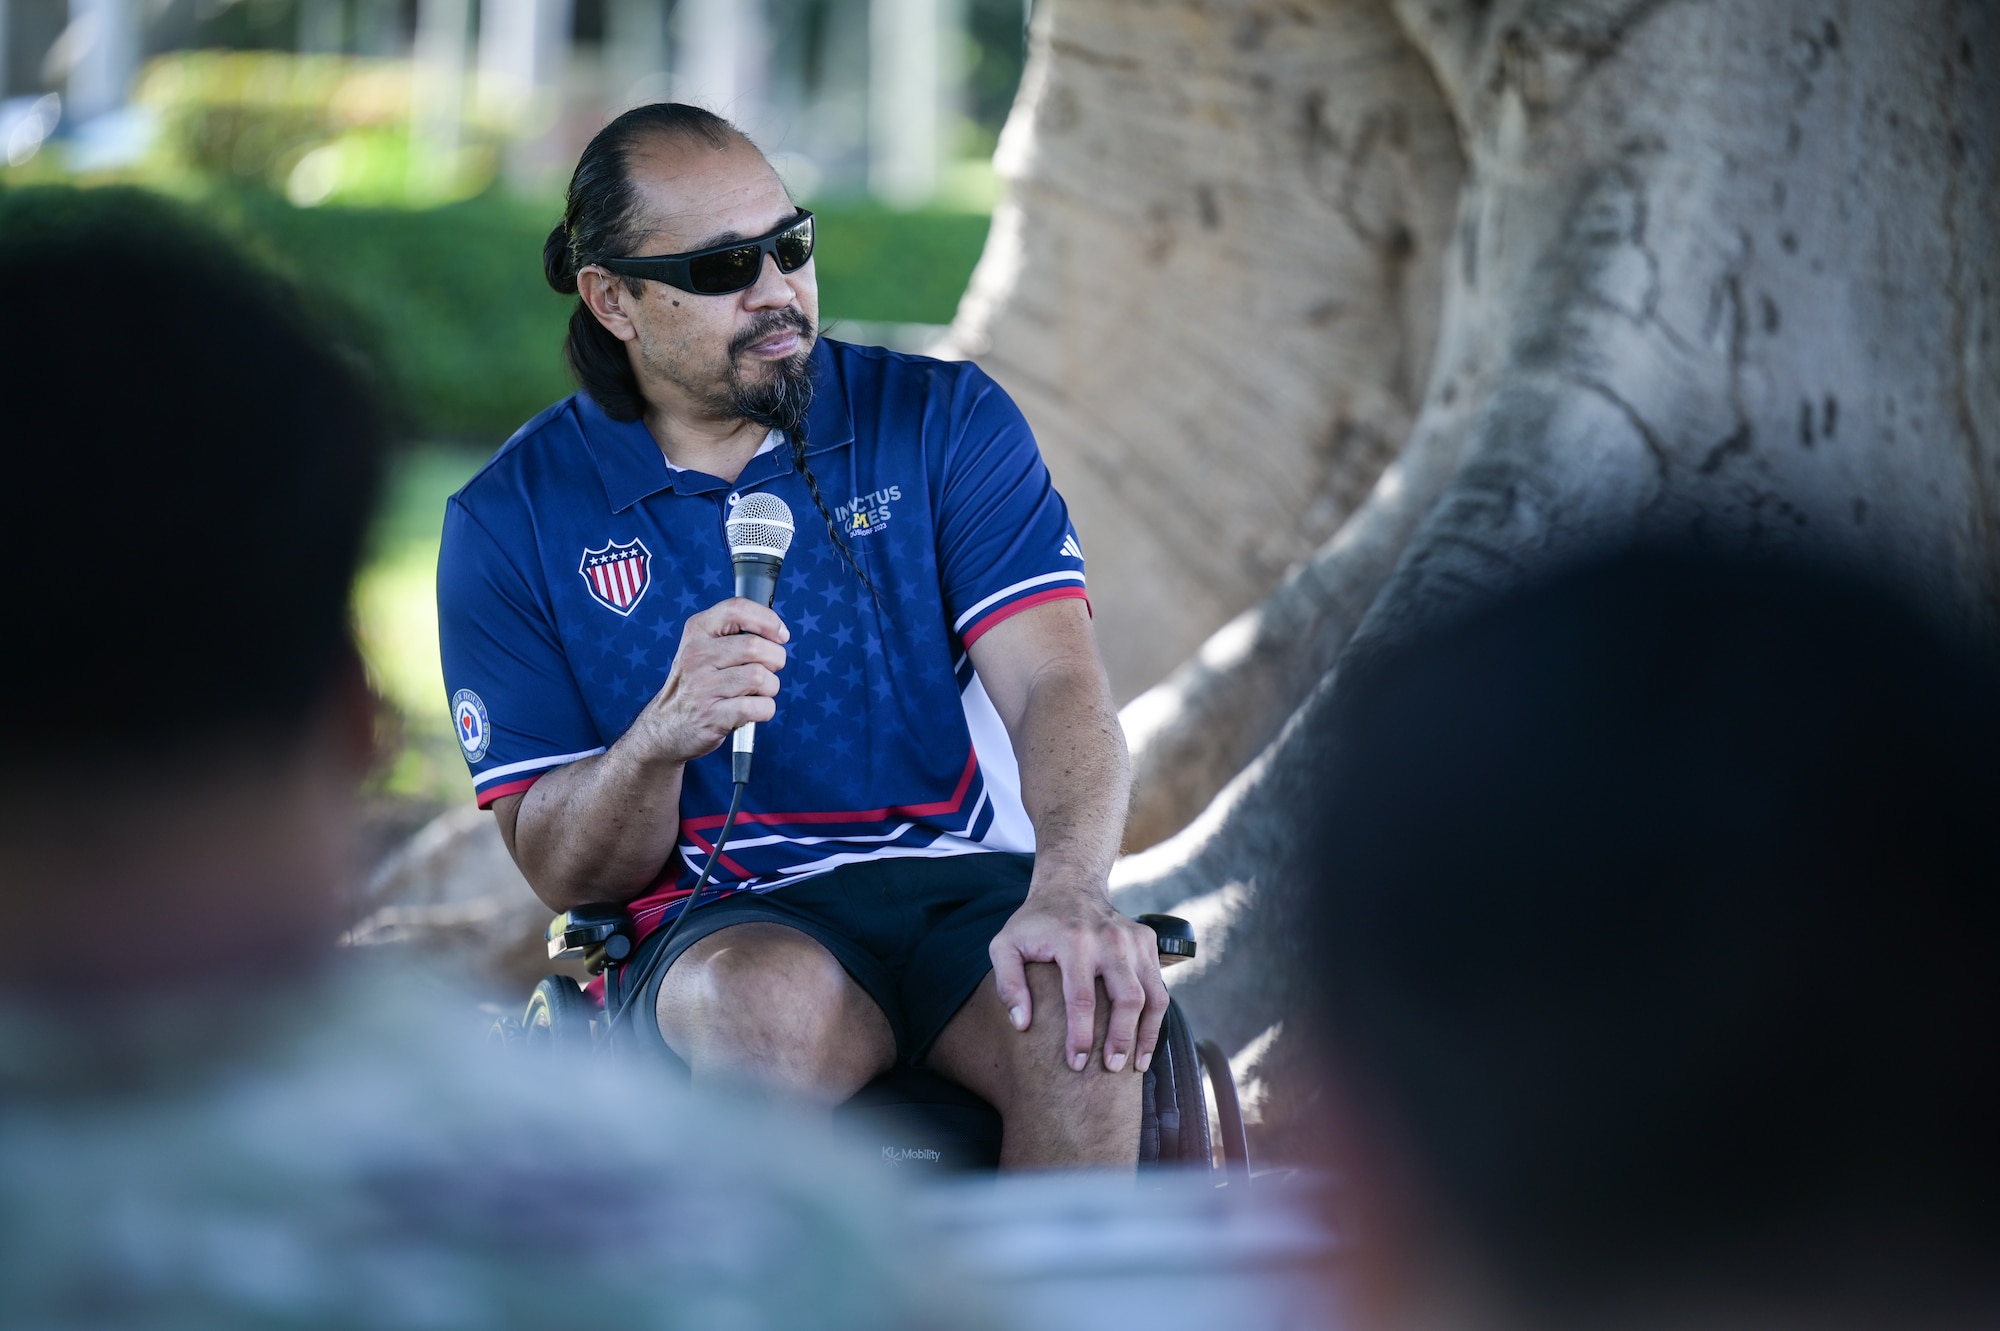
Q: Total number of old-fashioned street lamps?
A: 0